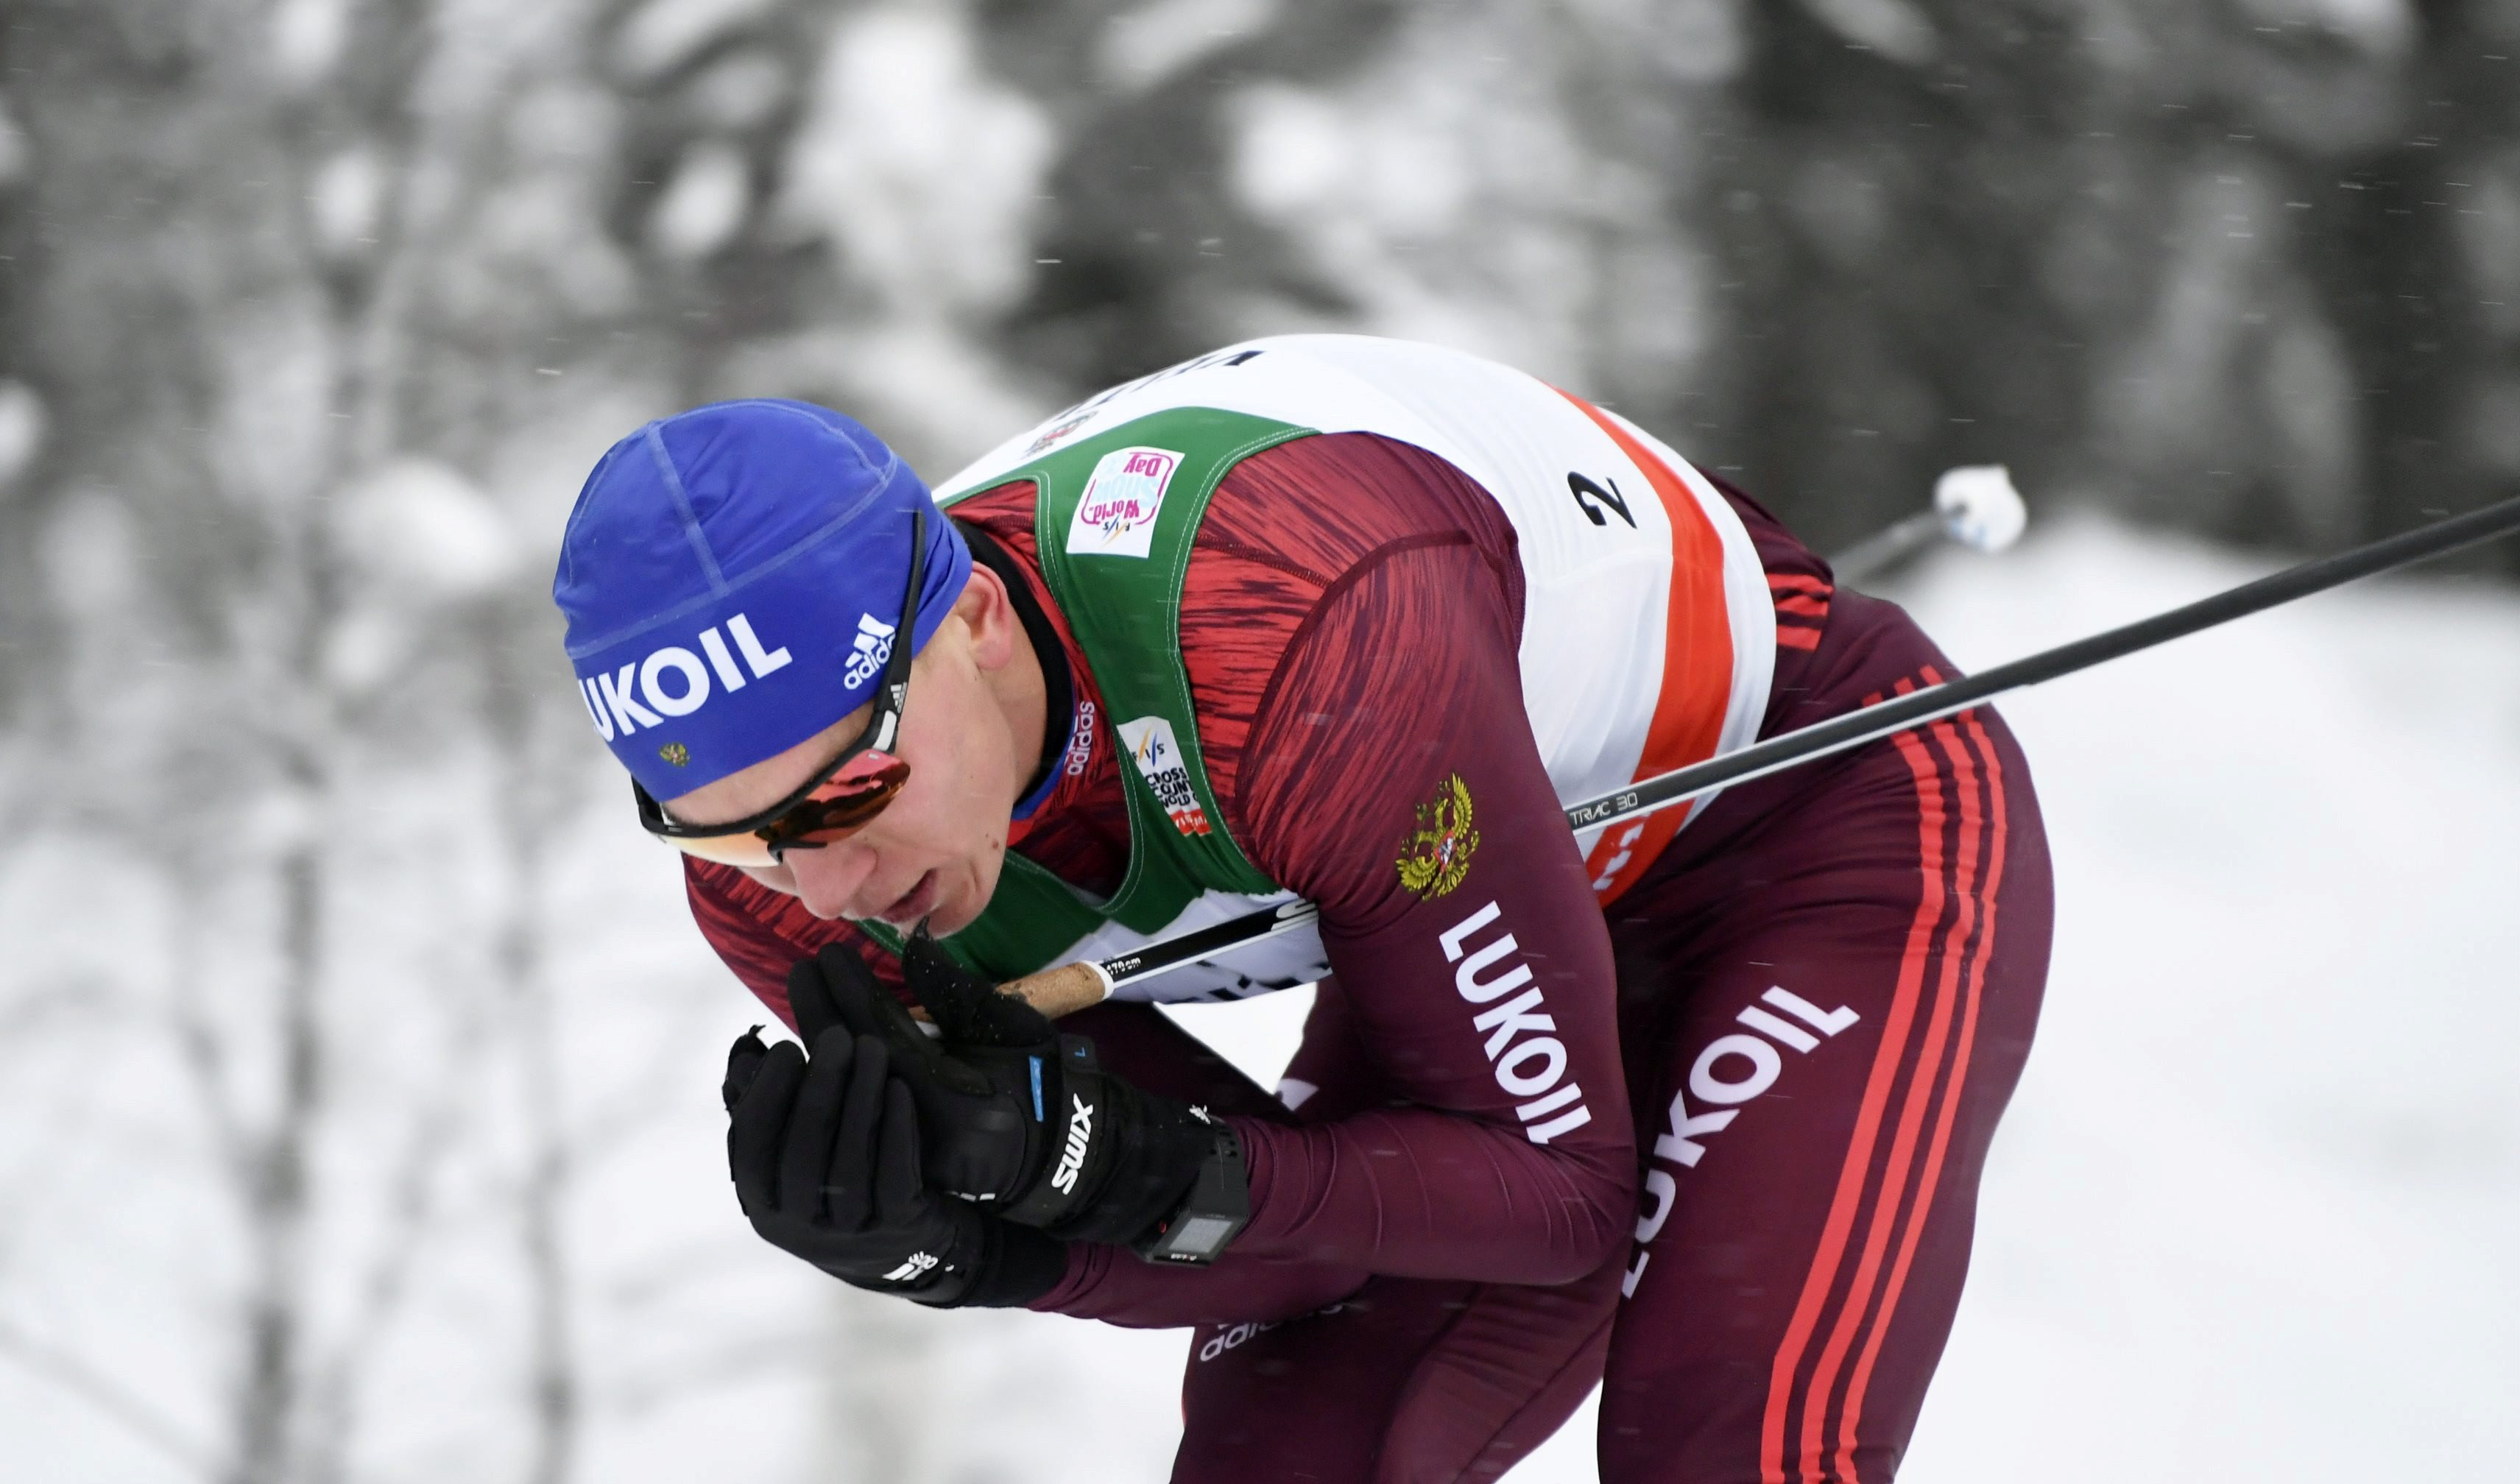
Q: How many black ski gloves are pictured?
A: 2